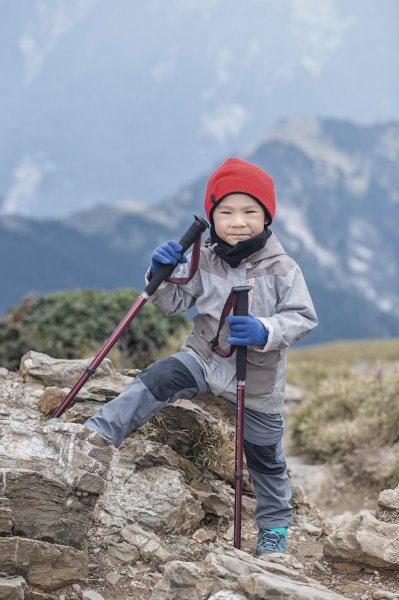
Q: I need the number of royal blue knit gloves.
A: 2